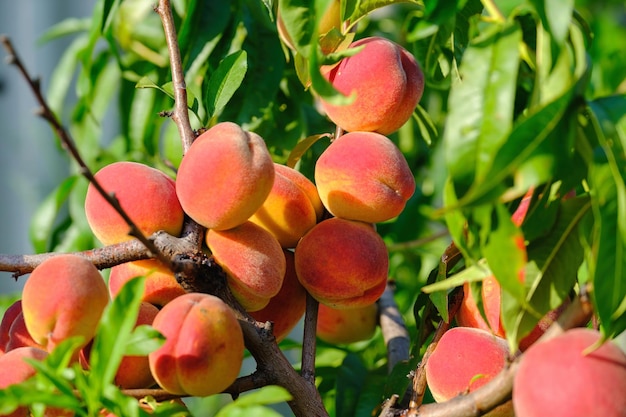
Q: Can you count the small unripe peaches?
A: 0